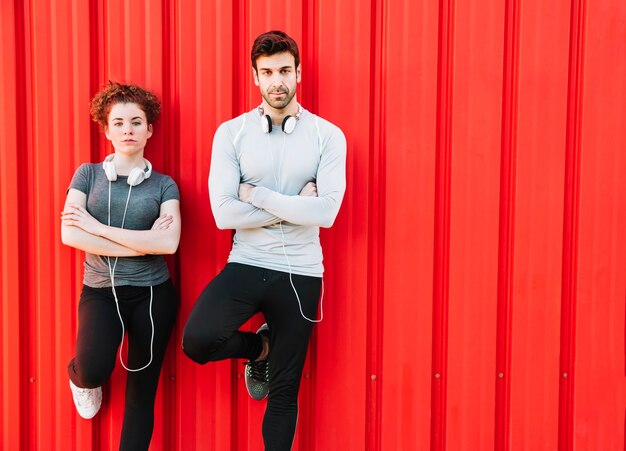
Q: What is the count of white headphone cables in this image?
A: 2